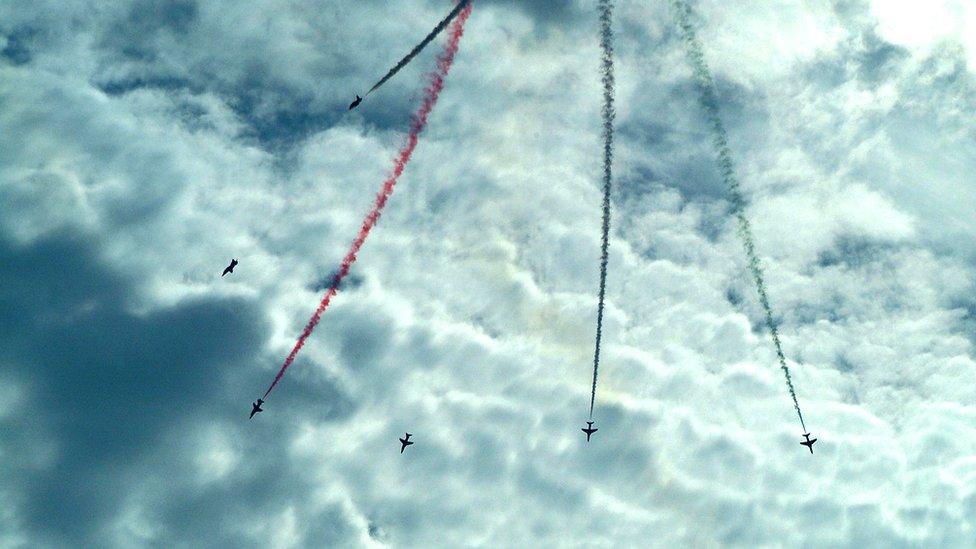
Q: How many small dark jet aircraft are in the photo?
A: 6